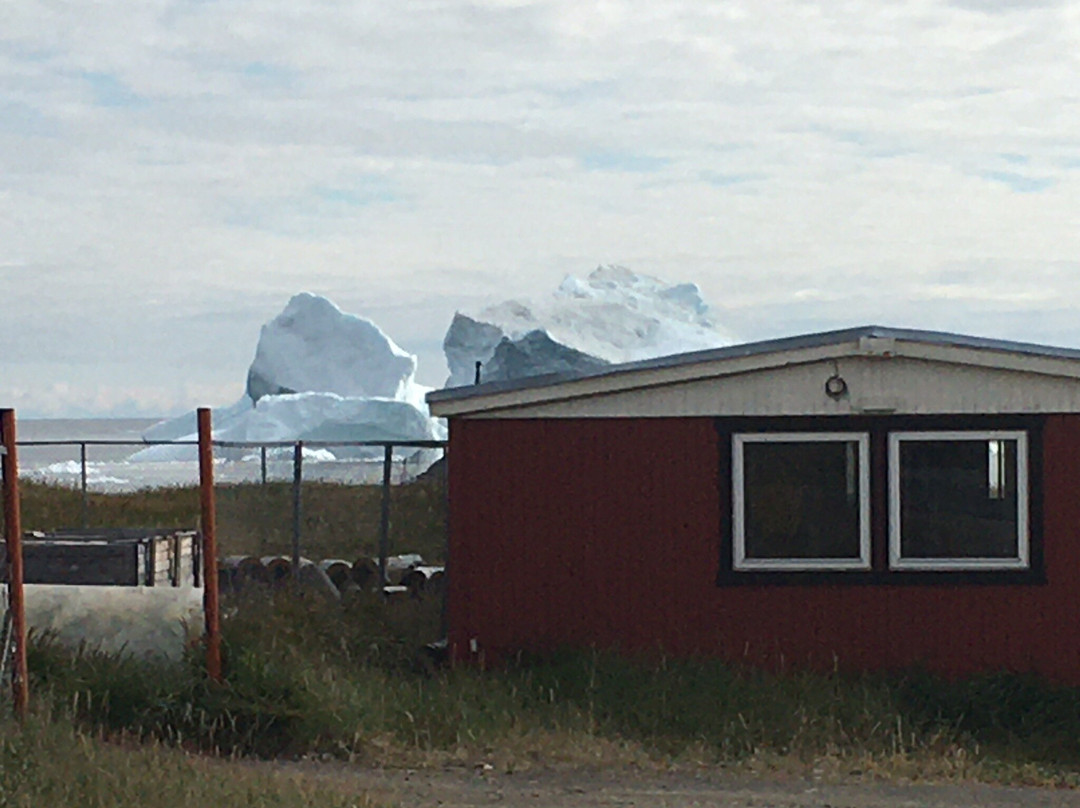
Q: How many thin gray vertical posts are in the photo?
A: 4